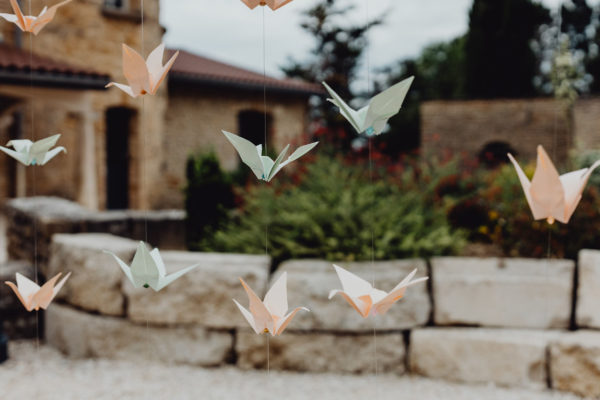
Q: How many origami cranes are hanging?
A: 11